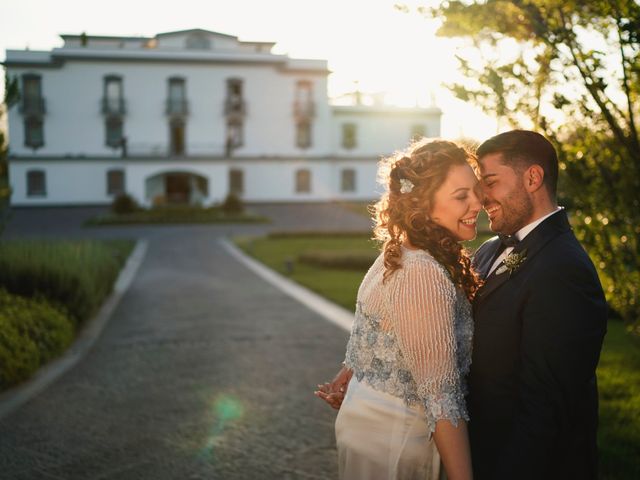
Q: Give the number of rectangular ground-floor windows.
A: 5